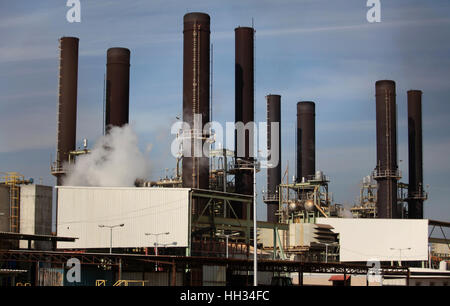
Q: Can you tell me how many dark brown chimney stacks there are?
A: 8